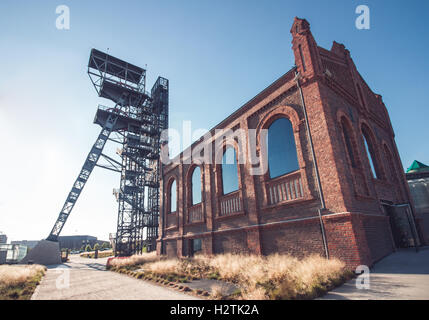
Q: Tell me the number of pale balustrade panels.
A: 3